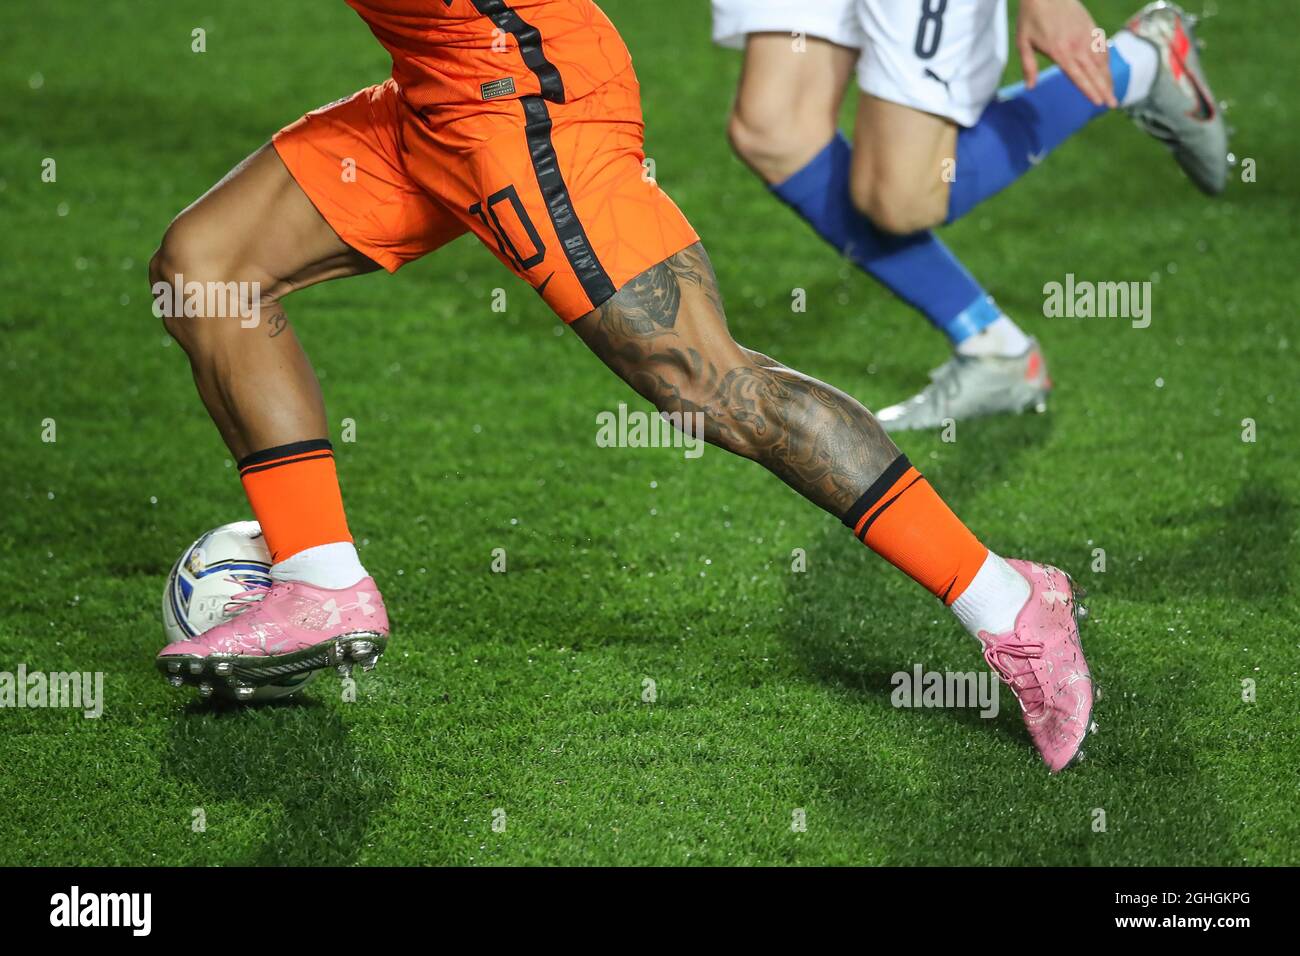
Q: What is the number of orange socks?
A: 2